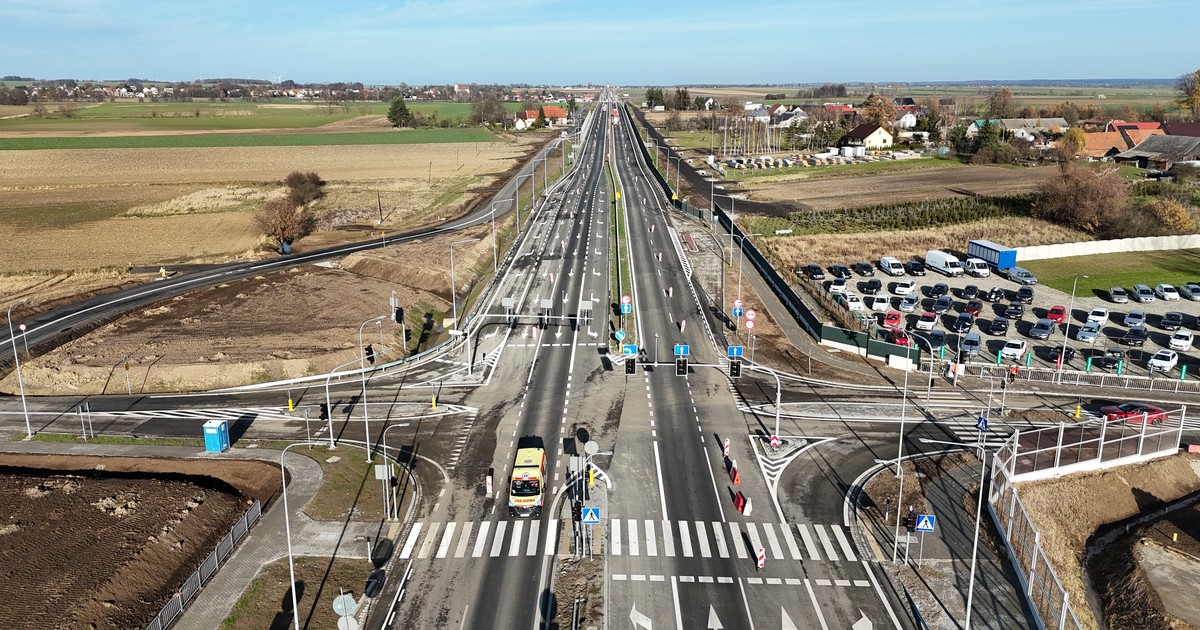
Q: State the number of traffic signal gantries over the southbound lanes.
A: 1